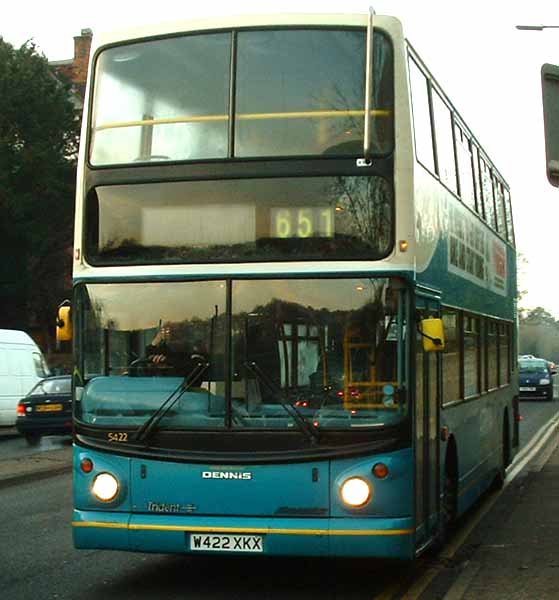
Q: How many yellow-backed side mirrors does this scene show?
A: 2